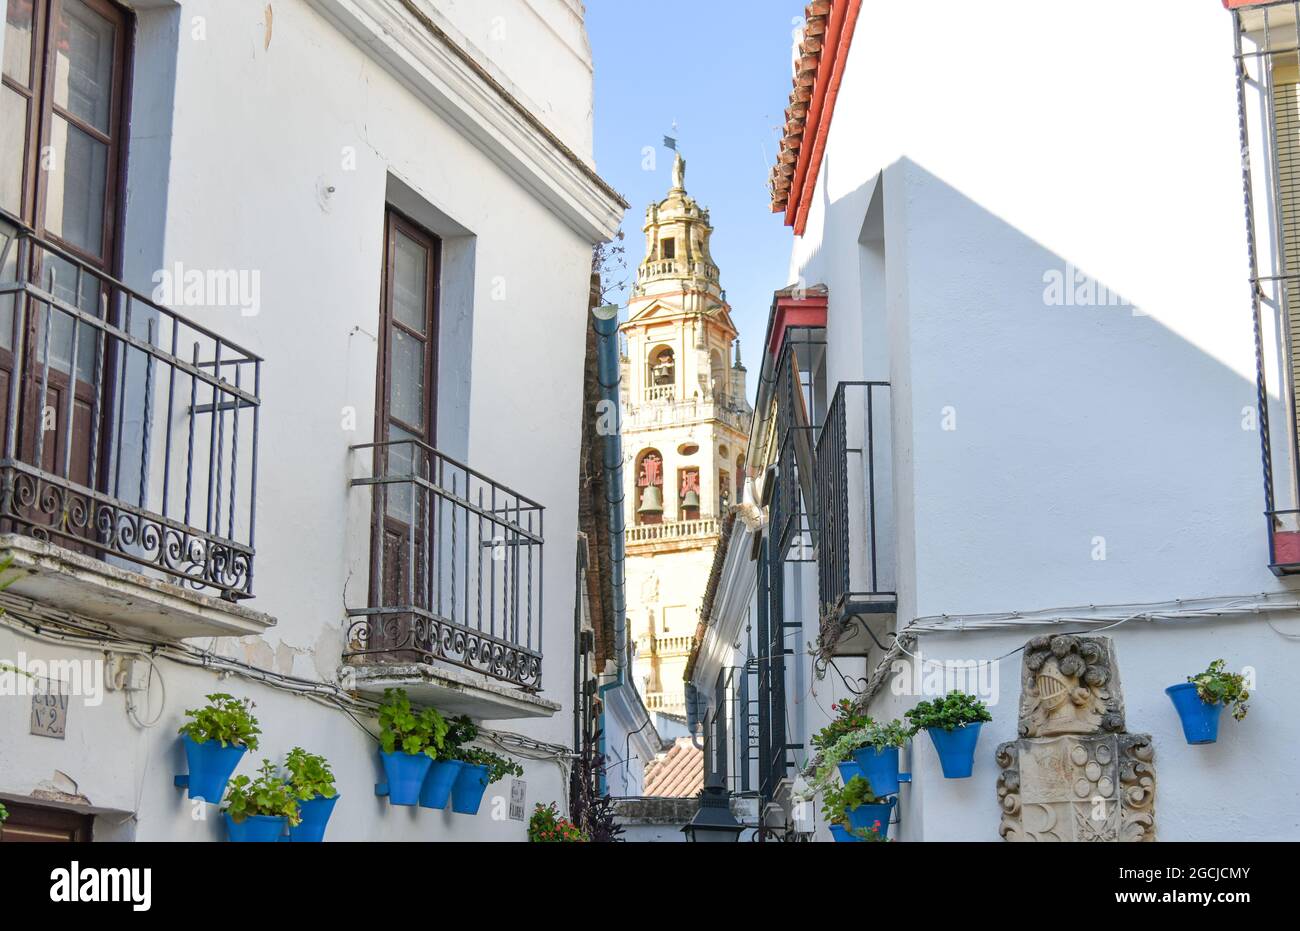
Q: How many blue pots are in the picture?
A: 12